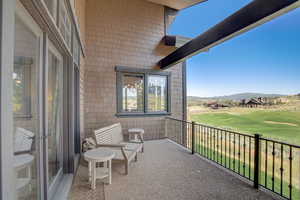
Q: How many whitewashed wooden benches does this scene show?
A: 1